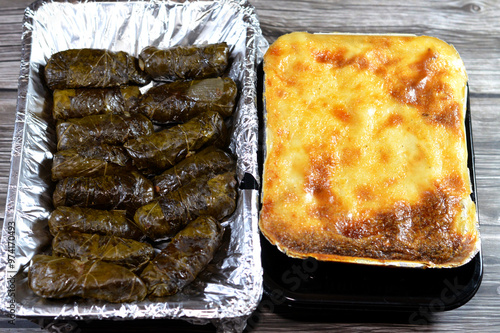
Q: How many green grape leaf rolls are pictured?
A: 14